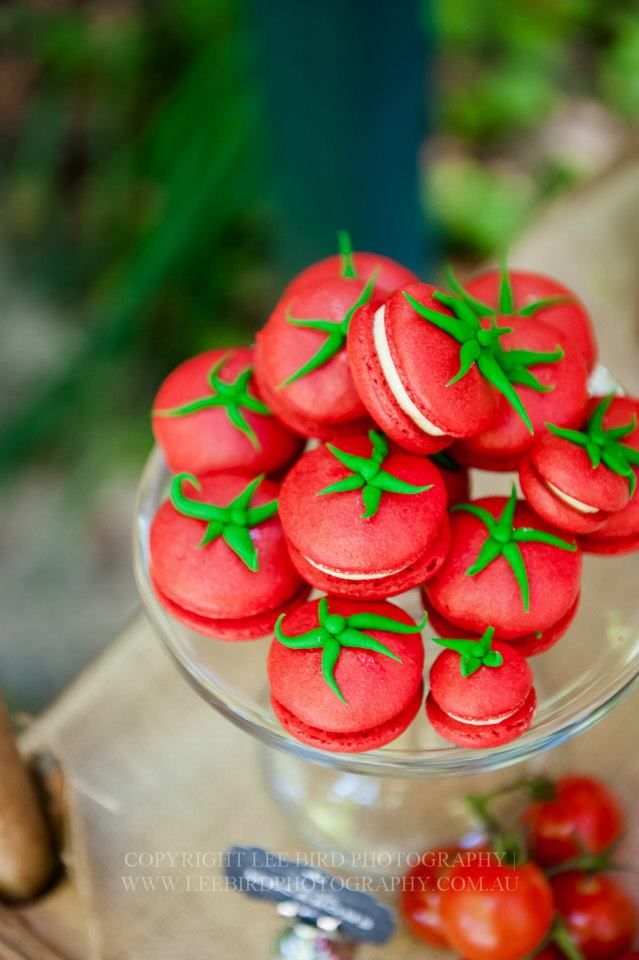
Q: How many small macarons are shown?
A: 2